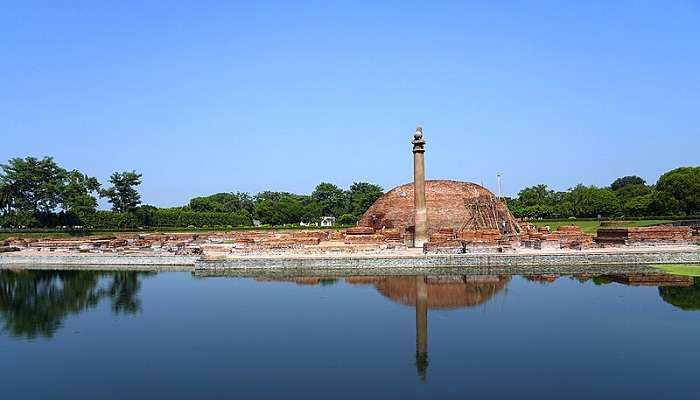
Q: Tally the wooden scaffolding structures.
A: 1